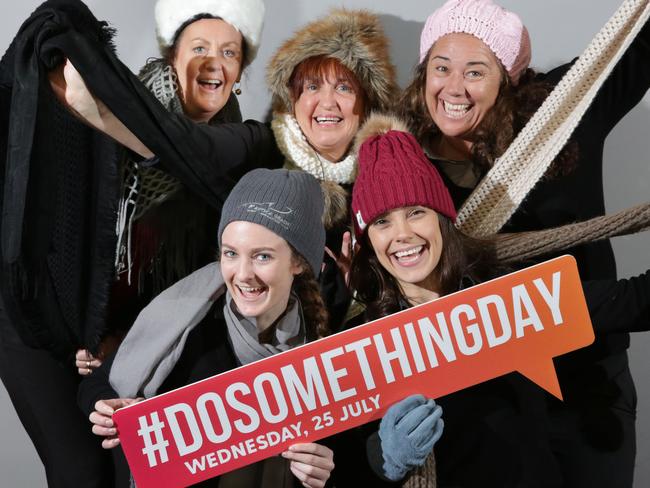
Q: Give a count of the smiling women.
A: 5